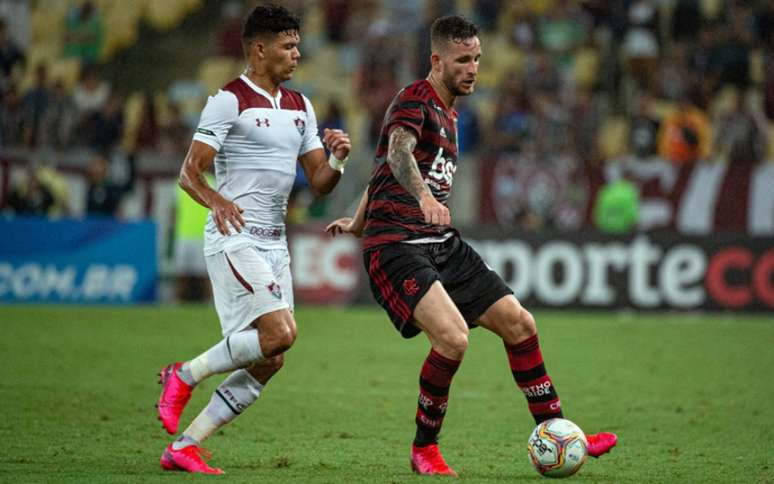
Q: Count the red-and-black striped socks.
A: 2